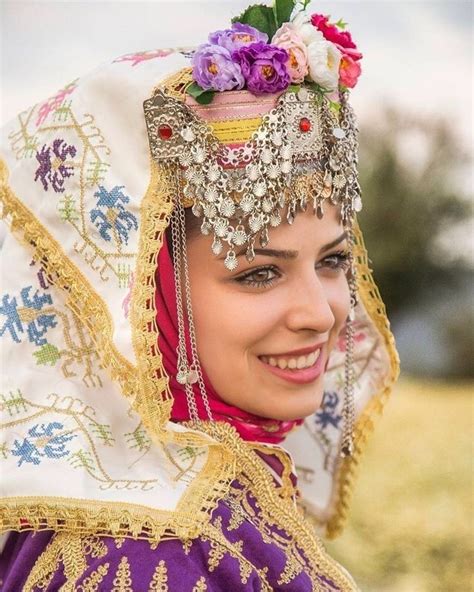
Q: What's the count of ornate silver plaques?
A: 2